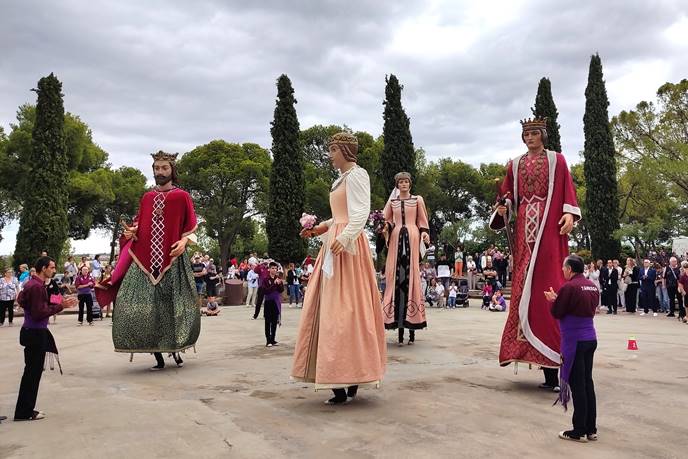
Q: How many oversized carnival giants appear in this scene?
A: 4